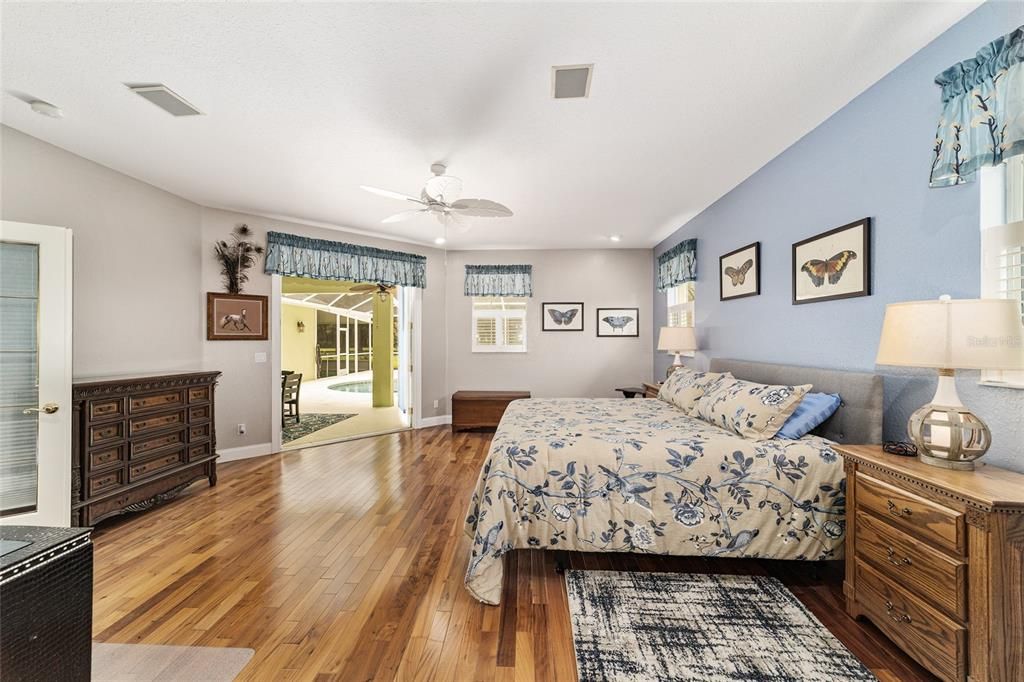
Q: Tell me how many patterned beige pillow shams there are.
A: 2